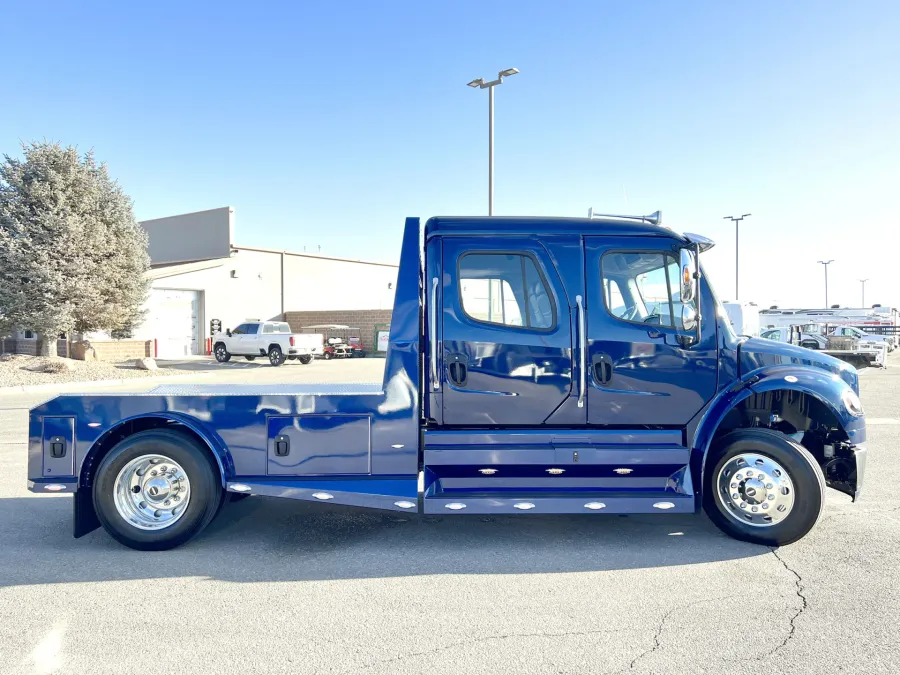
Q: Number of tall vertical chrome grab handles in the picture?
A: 2